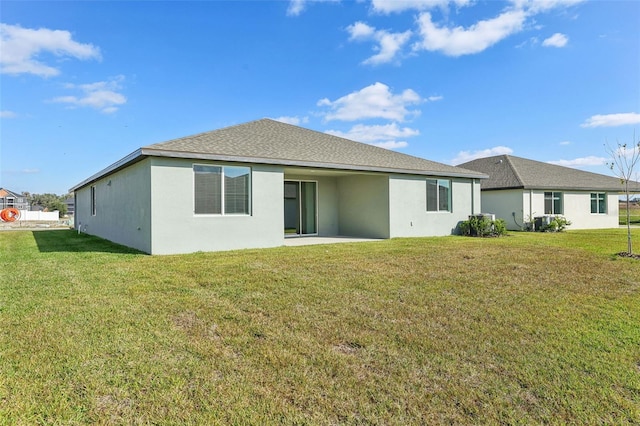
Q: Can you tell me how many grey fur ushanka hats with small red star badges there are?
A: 0